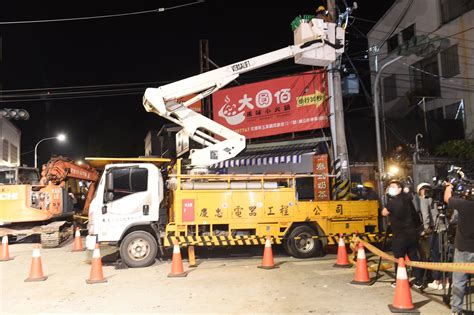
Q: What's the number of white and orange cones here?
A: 9